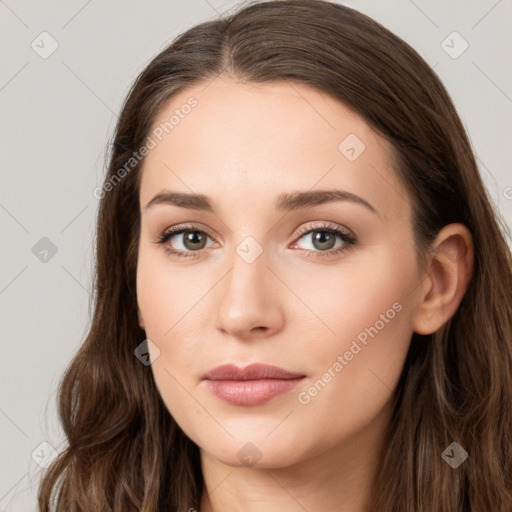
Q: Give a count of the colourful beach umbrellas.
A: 0